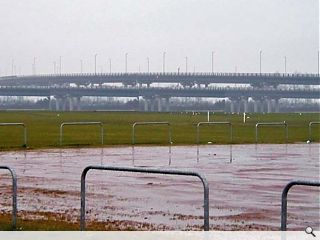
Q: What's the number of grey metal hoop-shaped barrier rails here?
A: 9